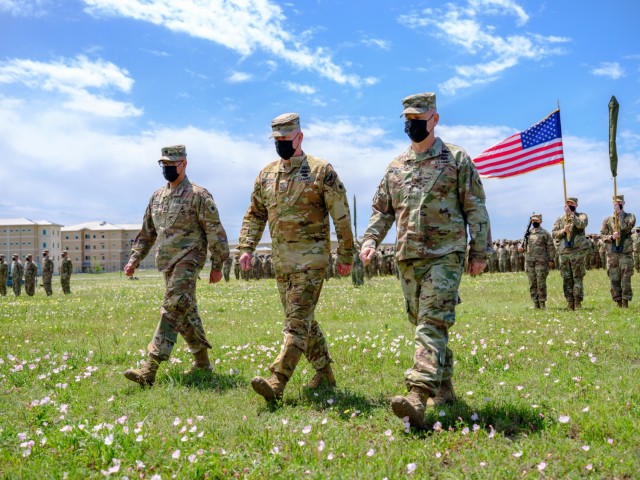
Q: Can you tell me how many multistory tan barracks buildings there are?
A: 2